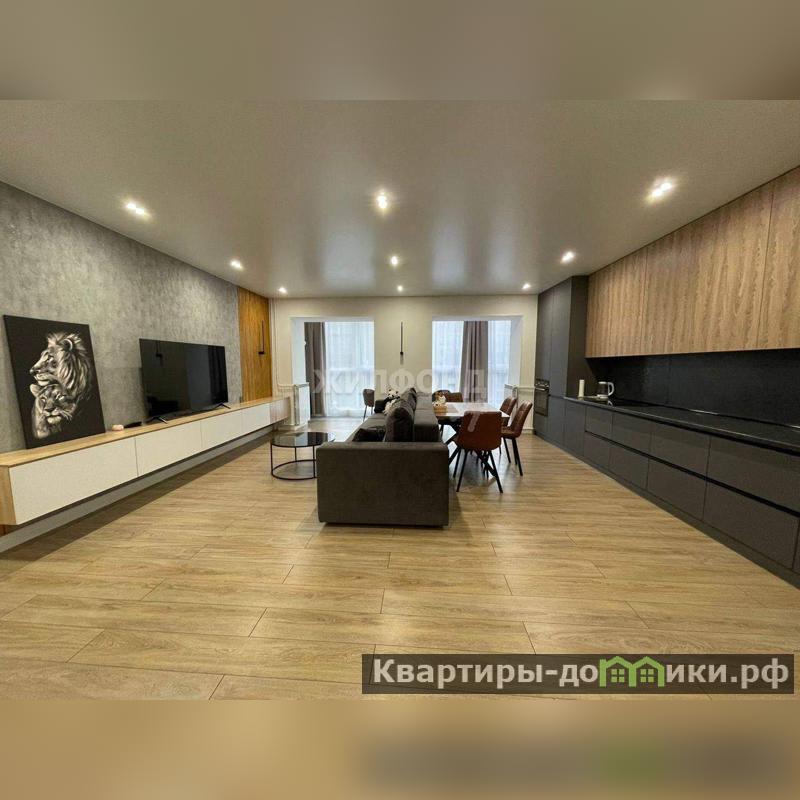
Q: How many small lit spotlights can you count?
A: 9